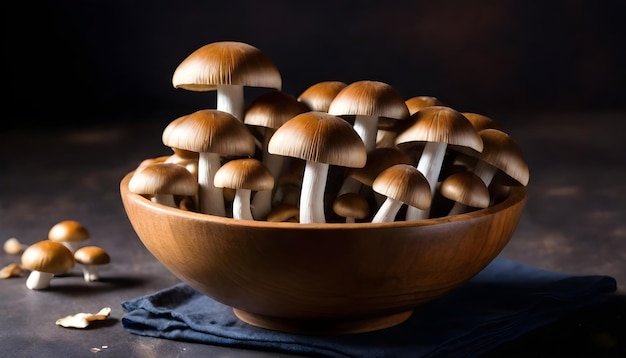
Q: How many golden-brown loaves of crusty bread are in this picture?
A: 0